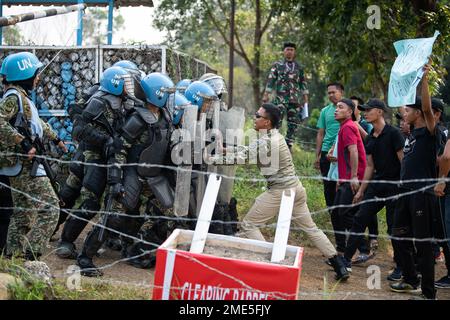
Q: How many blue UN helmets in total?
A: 7